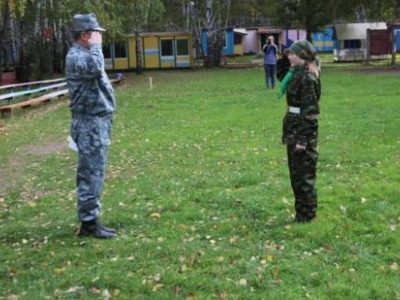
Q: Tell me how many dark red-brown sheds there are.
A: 1